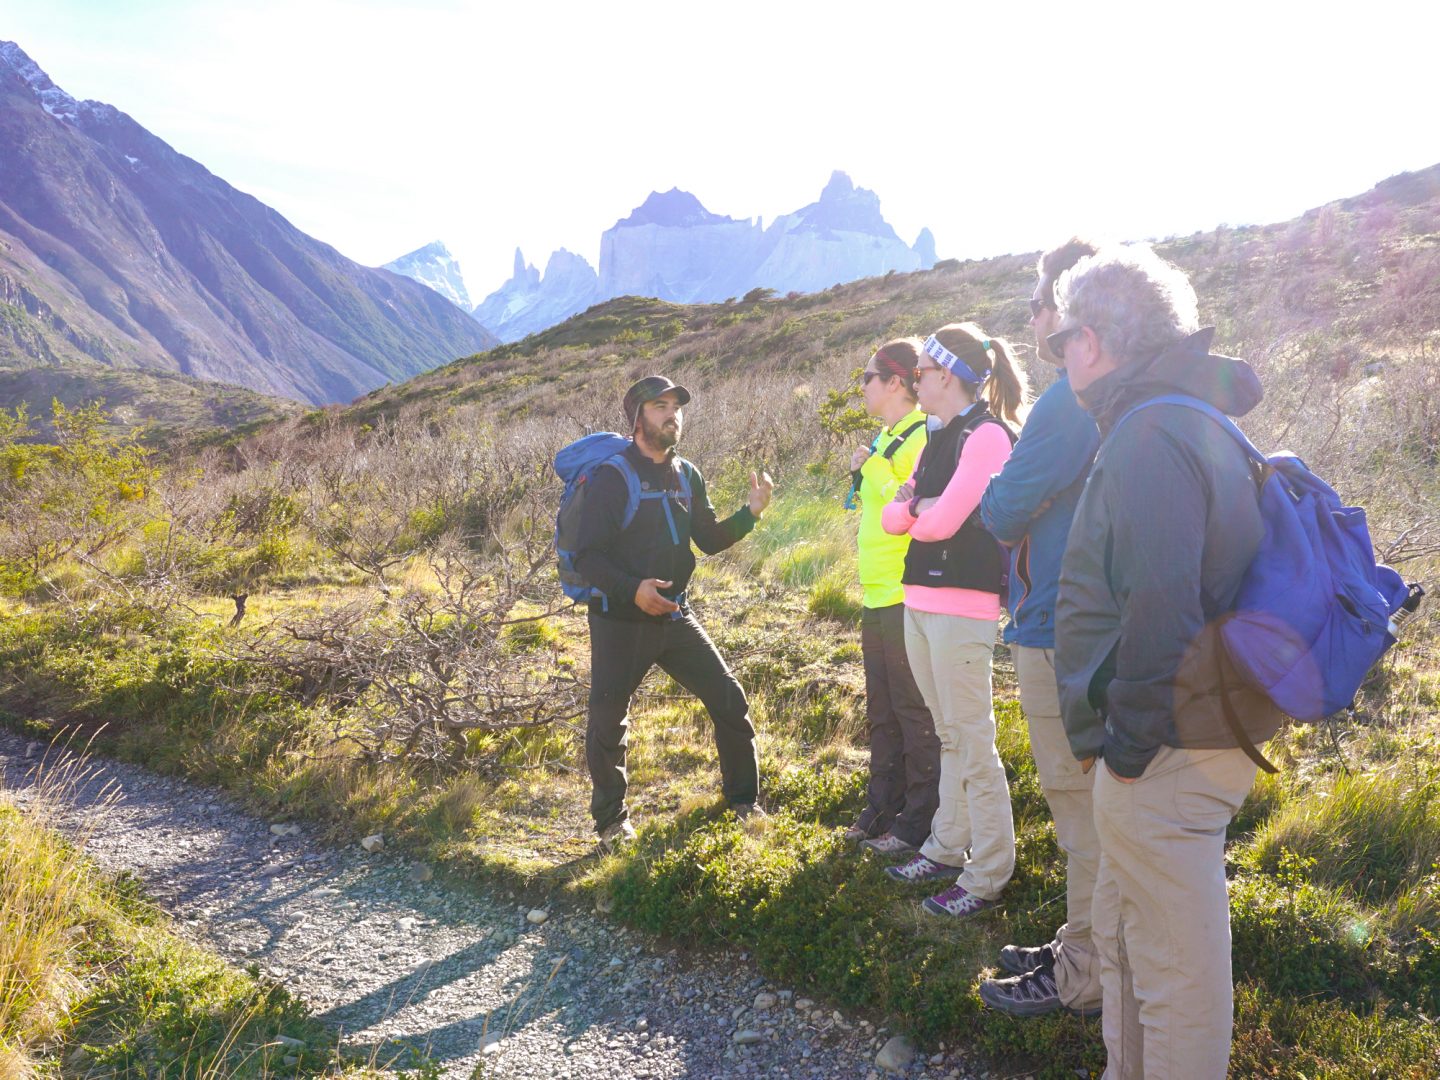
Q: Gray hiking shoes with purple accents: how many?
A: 2